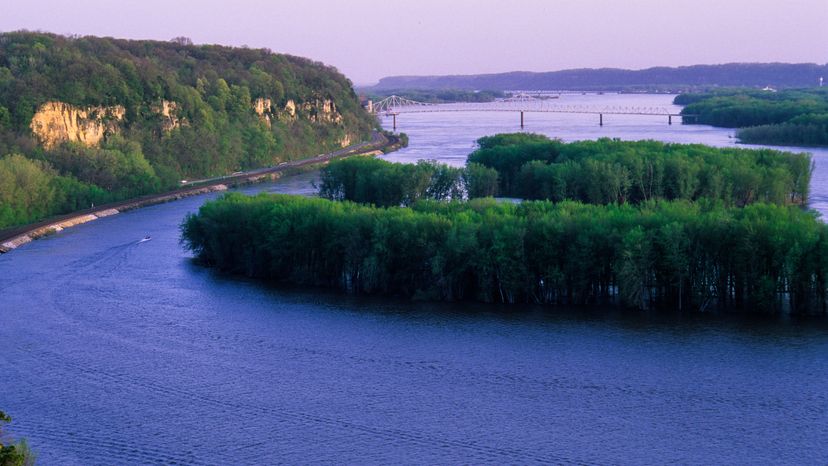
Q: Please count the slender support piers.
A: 4